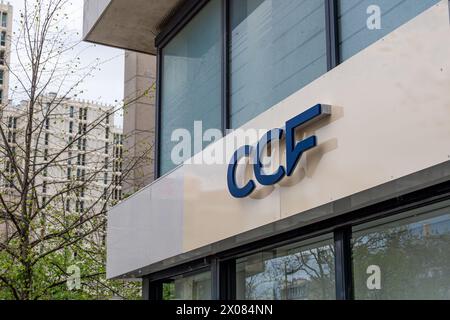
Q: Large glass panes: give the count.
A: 6